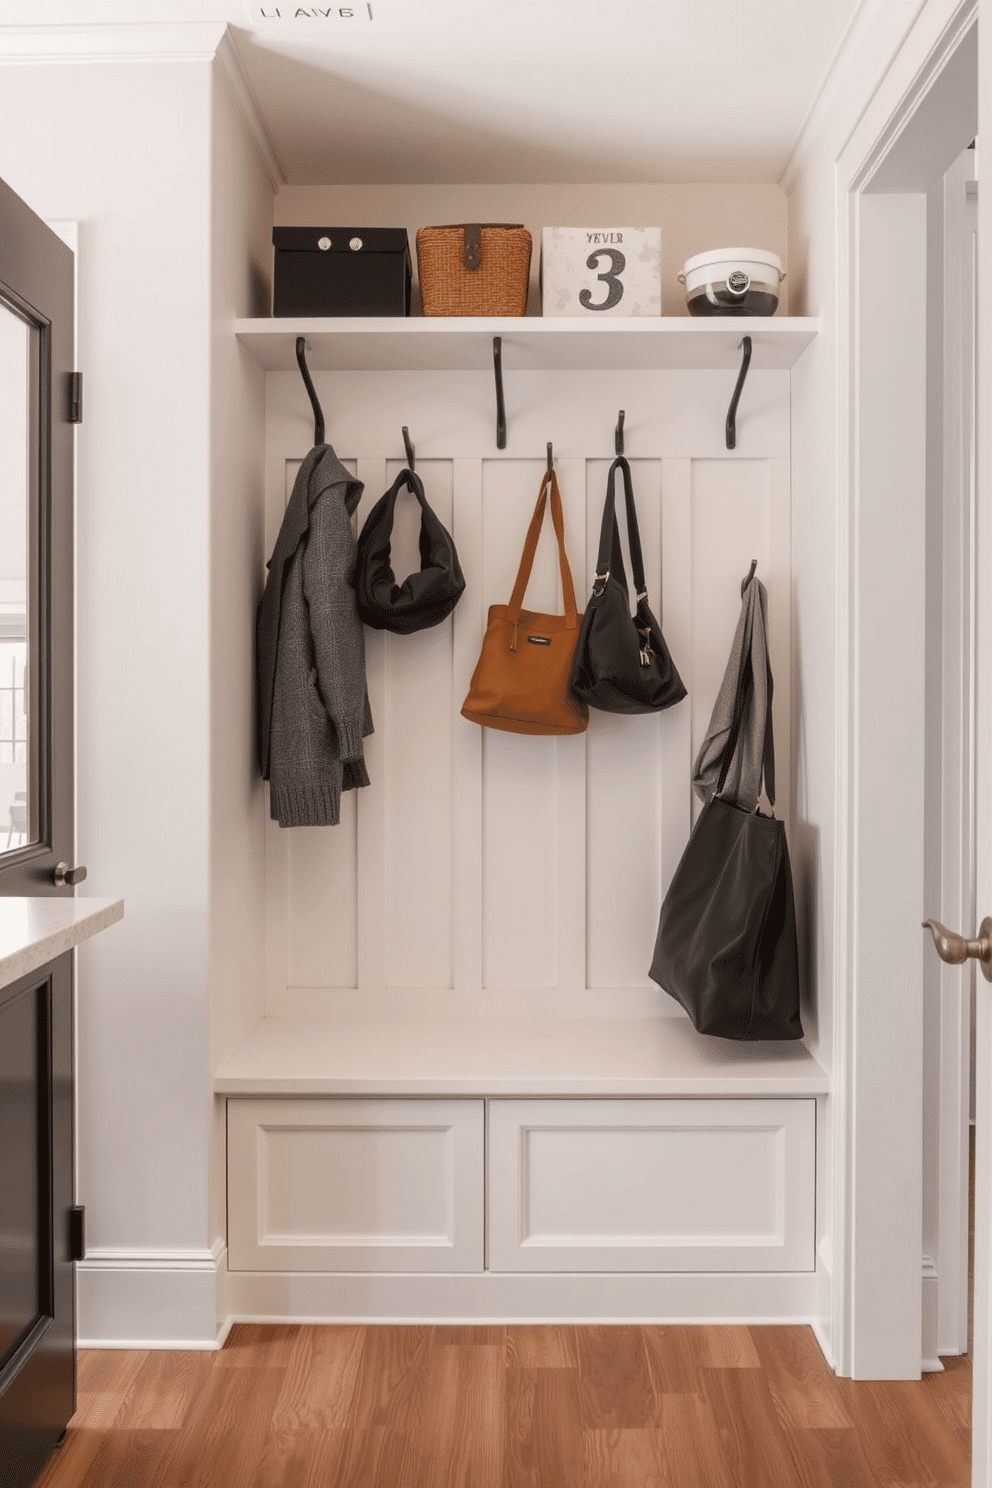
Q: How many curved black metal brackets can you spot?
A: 3